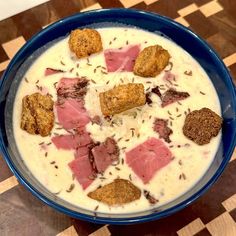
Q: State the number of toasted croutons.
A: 6